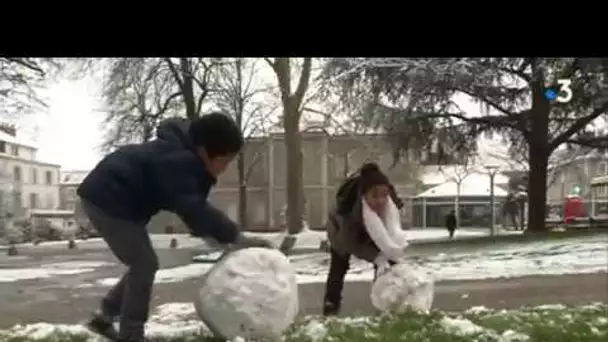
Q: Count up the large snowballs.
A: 2